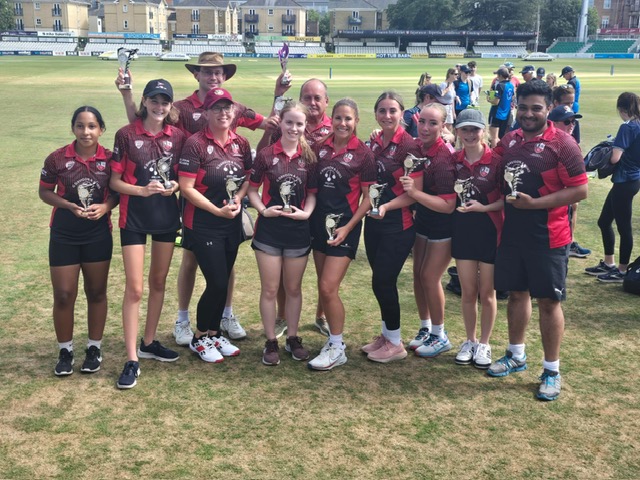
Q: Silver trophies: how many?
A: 11